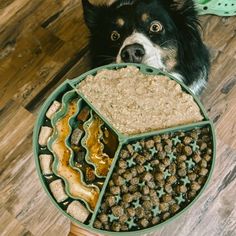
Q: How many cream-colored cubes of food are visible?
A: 5